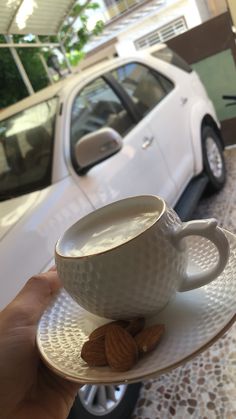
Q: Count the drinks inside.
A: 1